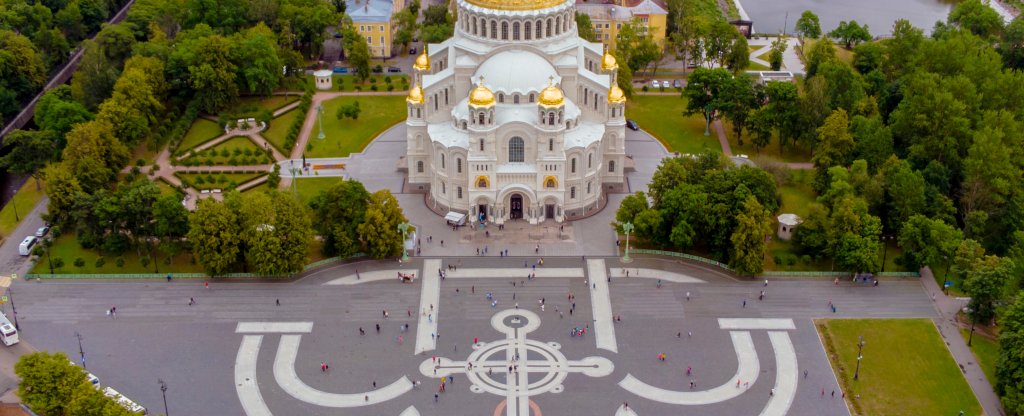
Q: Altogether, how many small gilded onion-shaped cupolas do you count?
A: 6